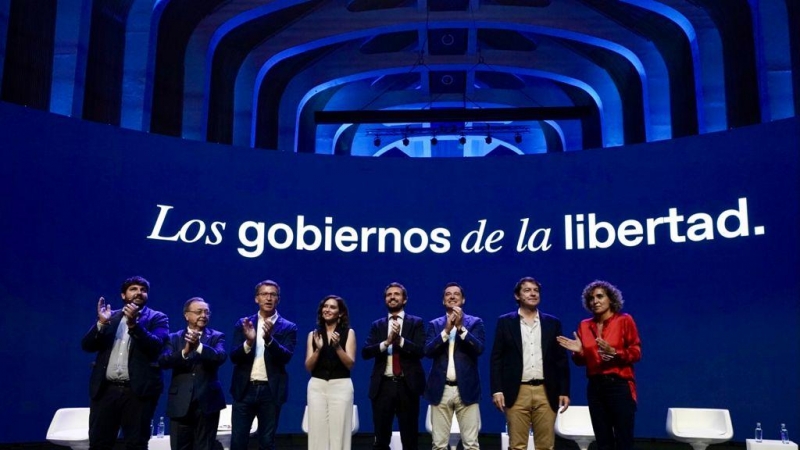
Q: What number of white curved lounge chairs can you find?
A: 6